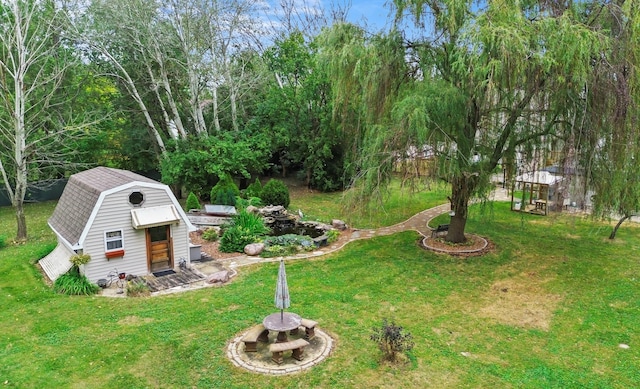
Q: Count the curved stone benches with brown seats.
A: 3